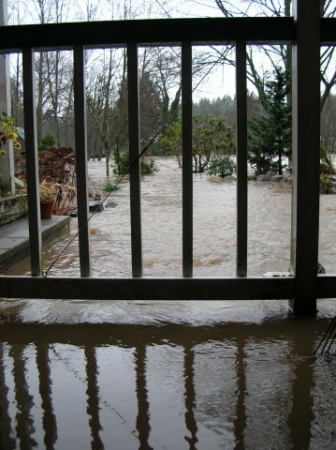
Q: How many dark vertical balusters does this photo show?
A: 5